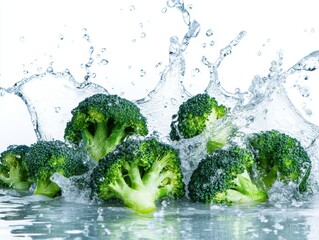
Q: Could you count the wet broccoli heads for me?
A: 7